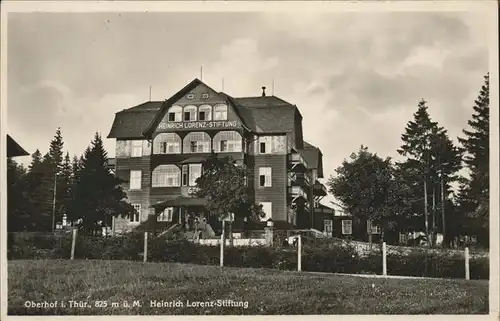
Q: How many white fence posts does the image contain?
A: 6